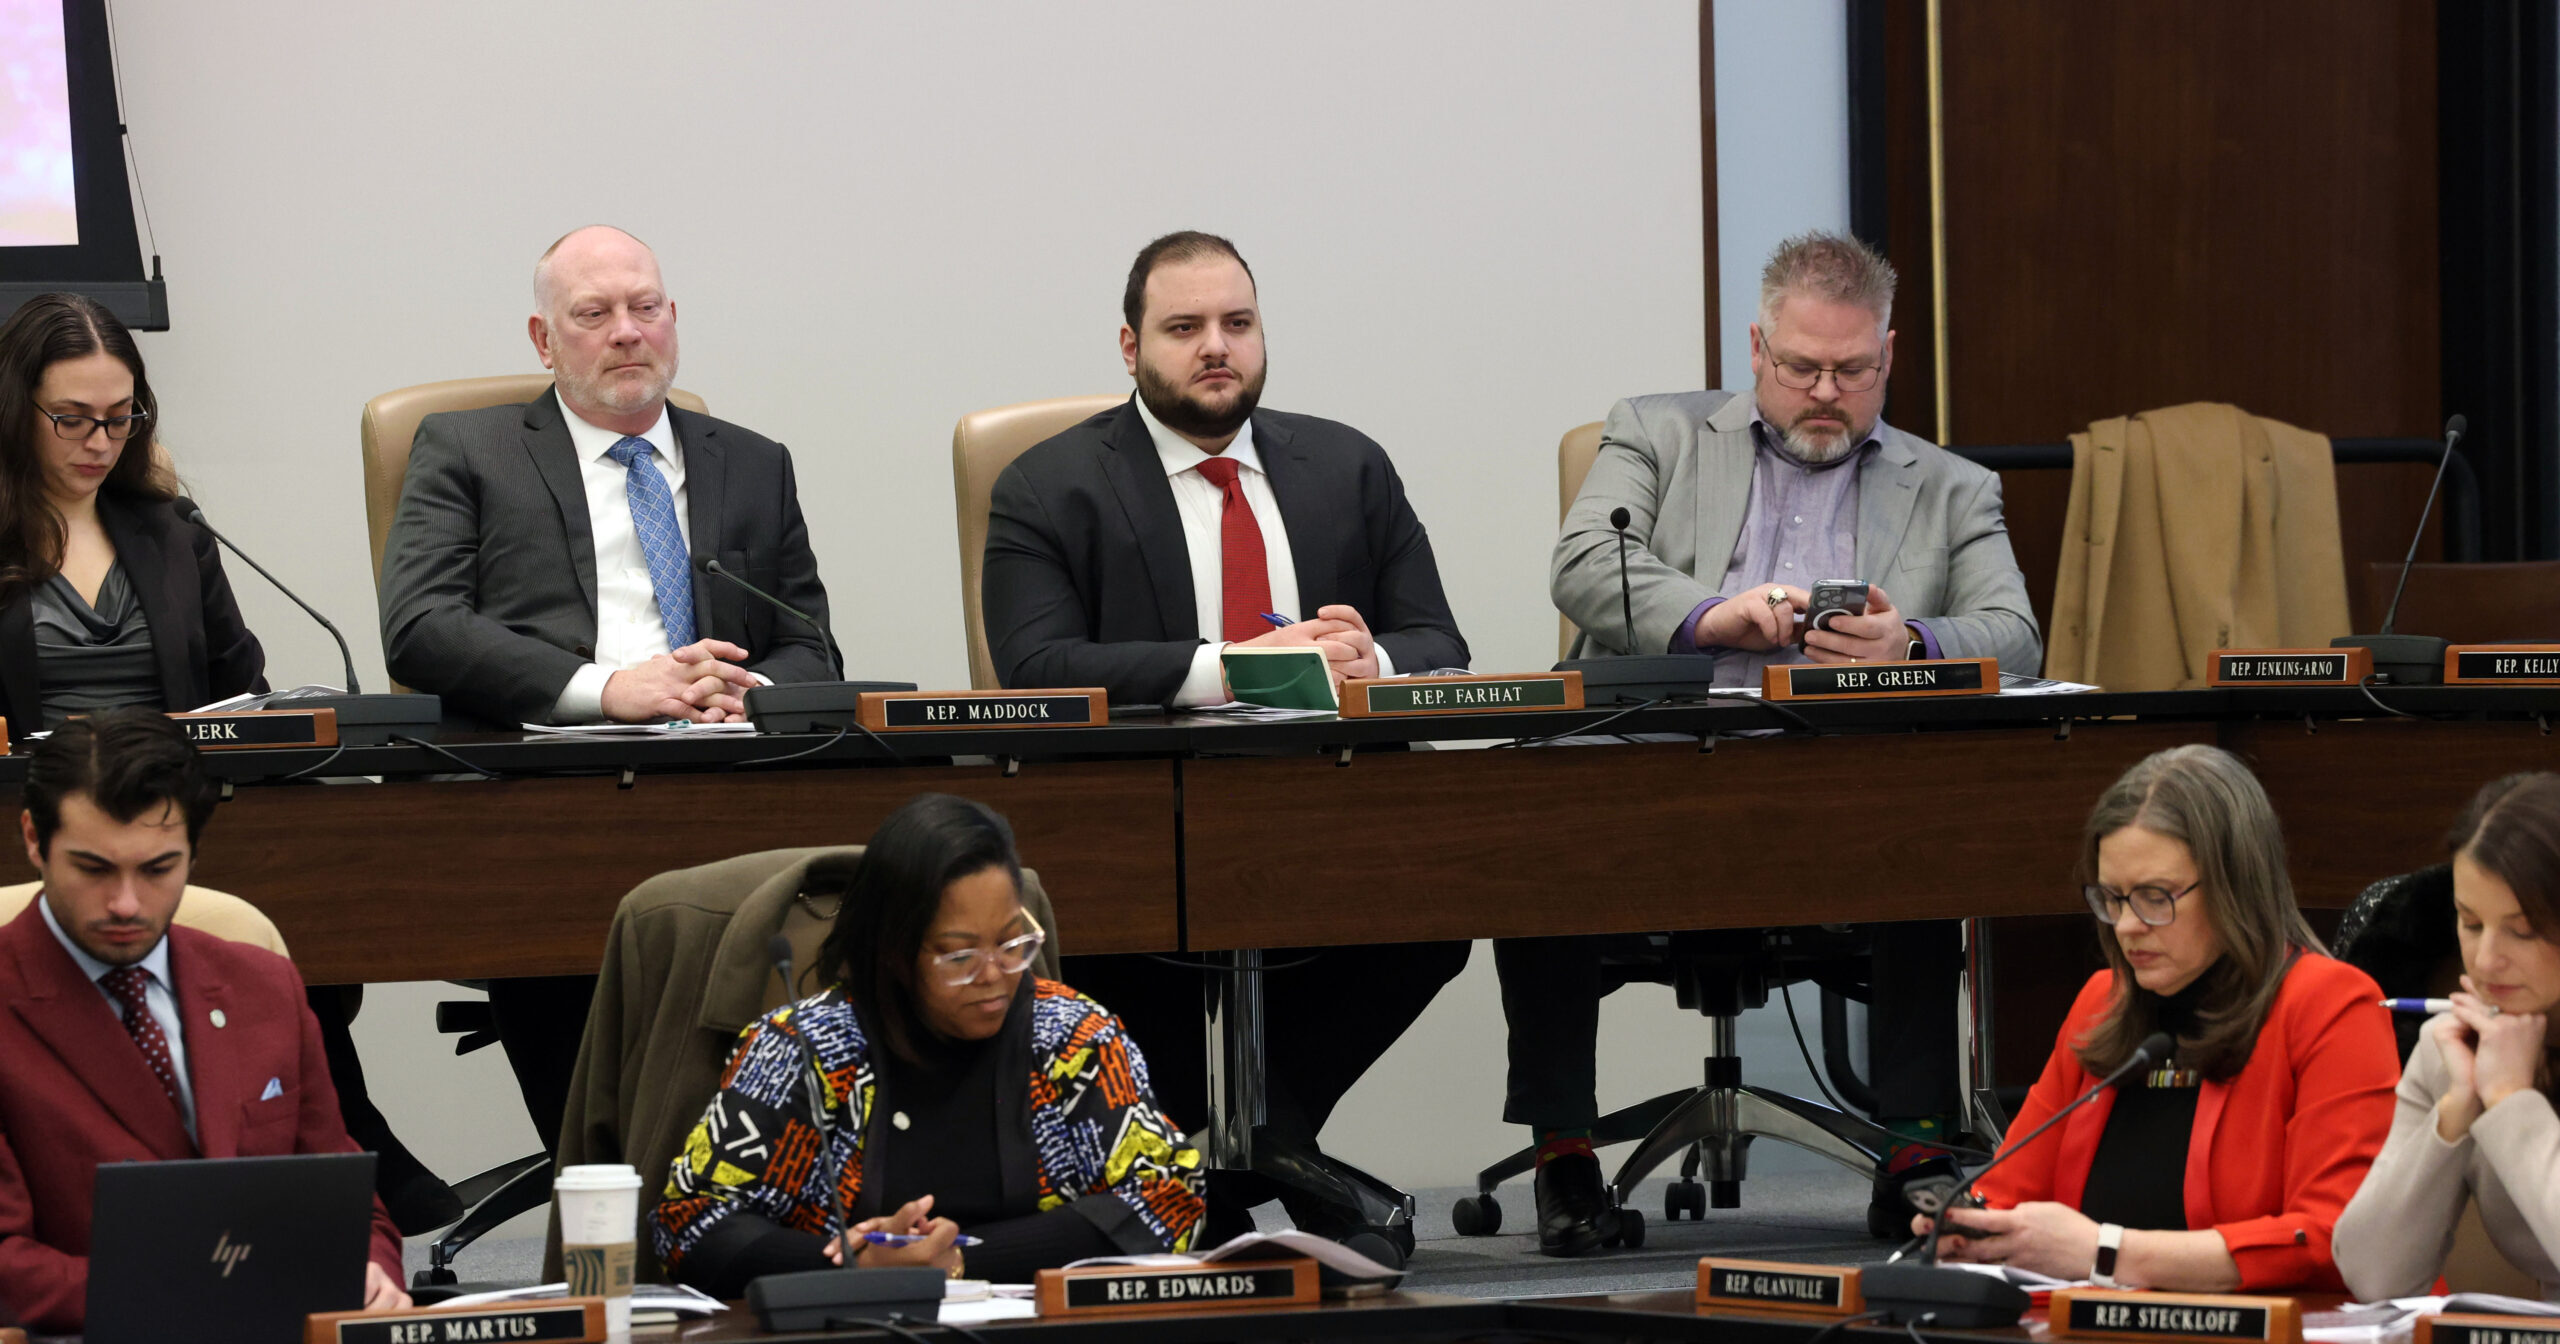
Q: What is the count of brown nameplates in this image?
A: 11